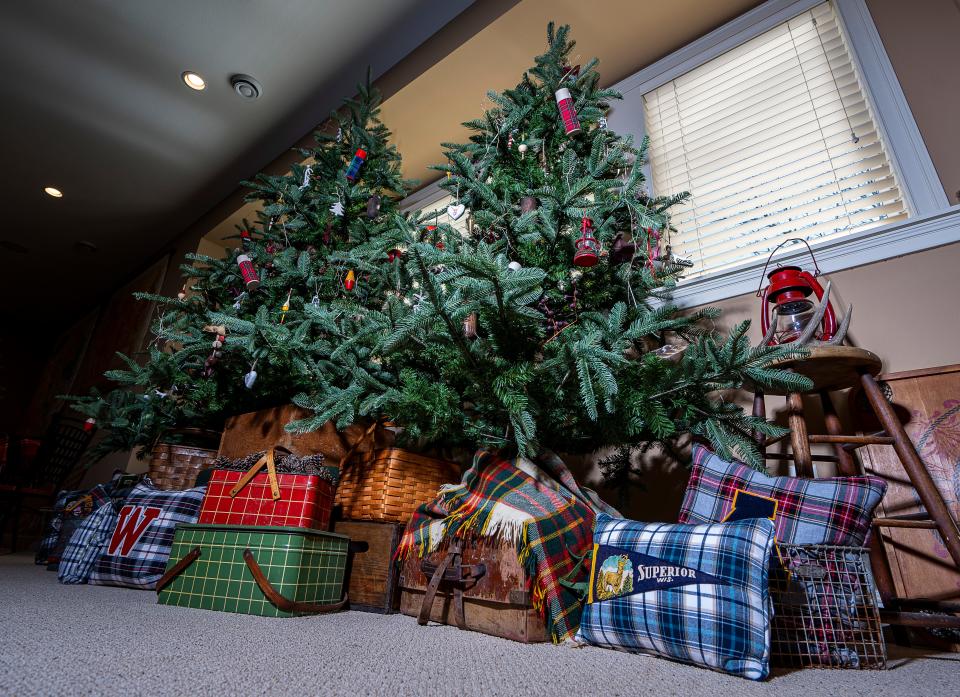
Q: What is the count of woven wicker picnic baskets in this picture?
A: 2